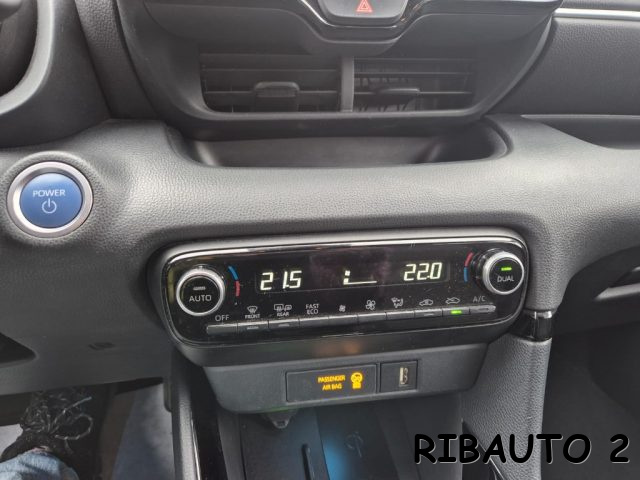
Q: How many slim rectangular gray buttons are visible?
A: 10